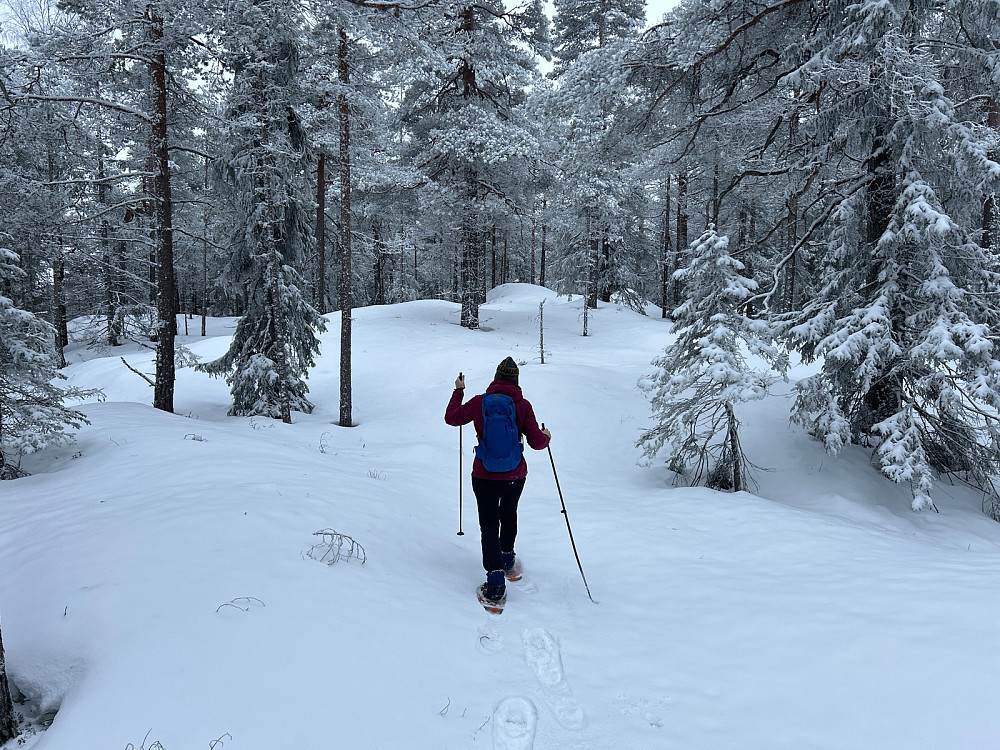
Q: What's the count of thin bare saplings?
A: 2